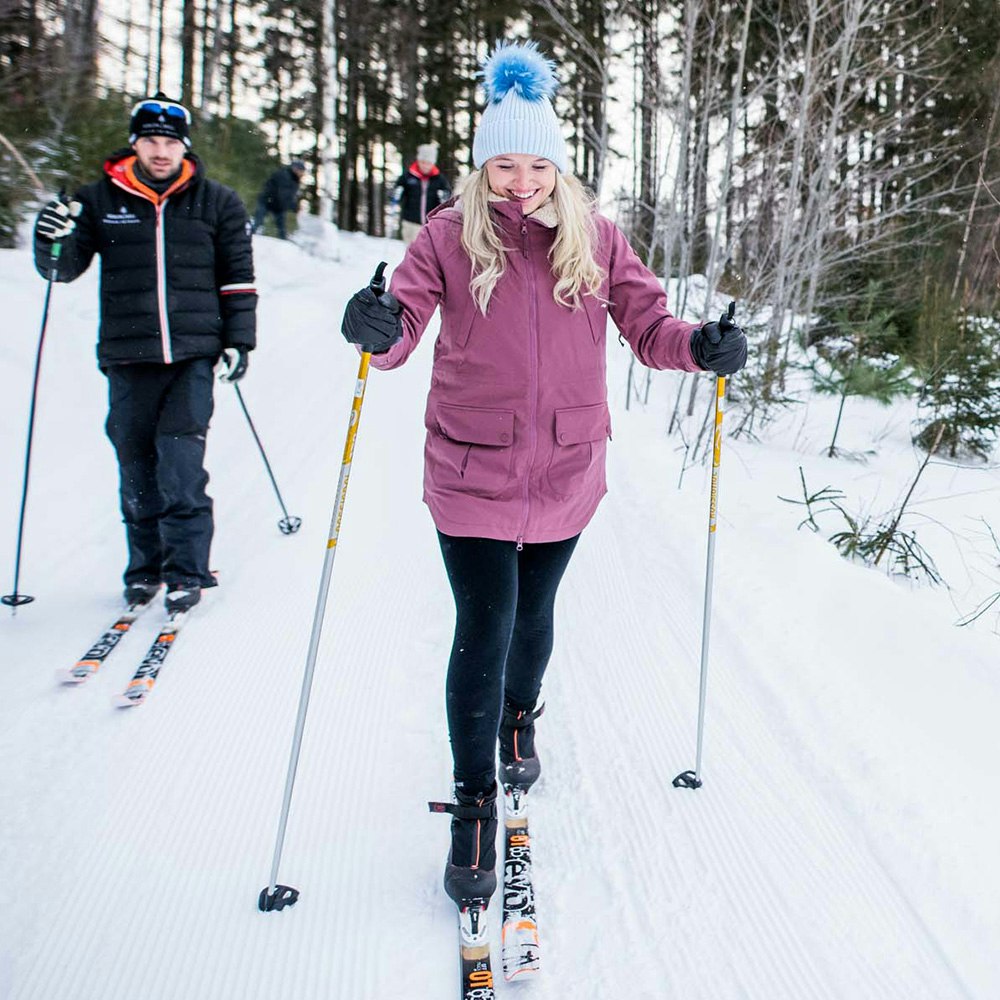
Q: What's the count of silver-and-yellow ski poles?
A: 2